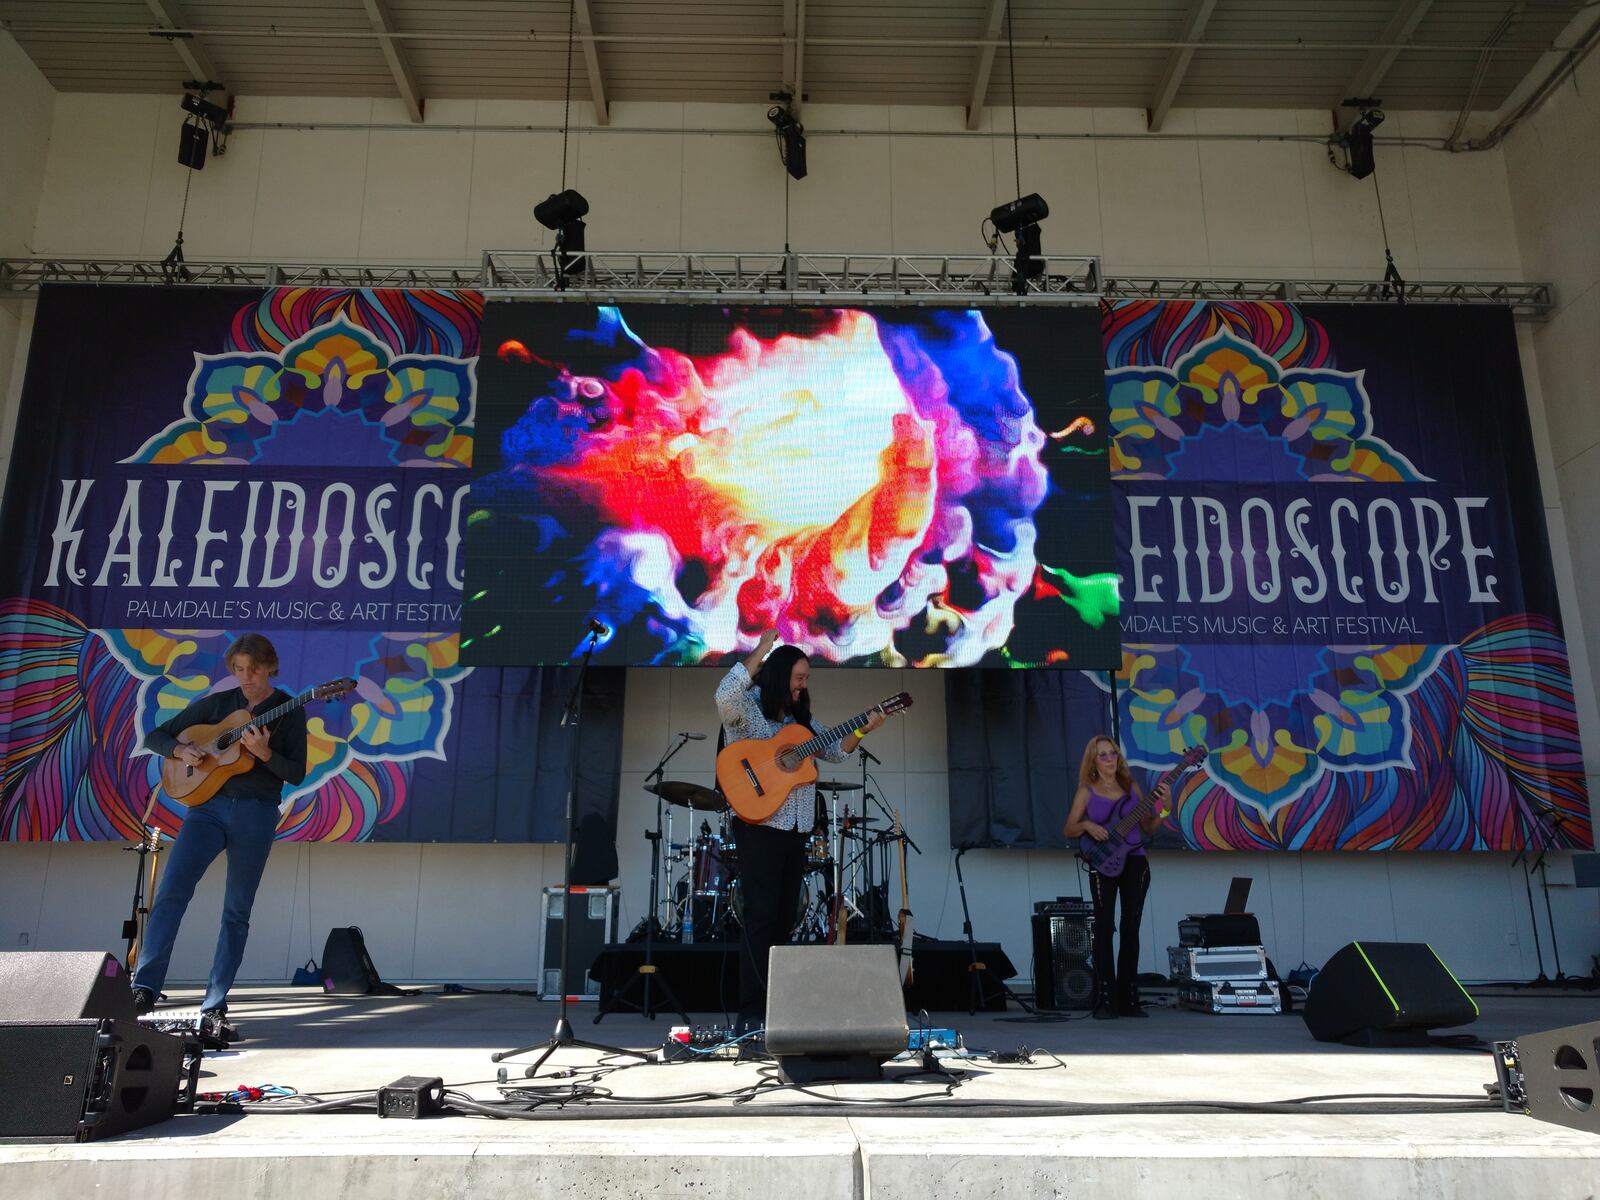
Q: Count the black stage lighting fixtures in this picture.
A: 5